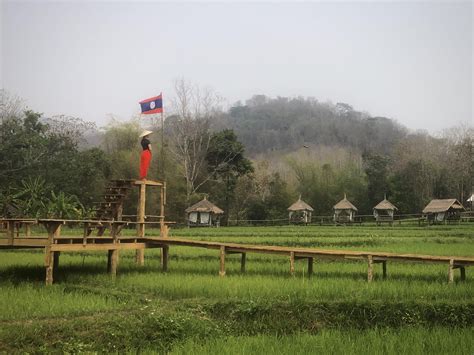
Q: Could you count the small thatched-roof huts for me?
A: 5